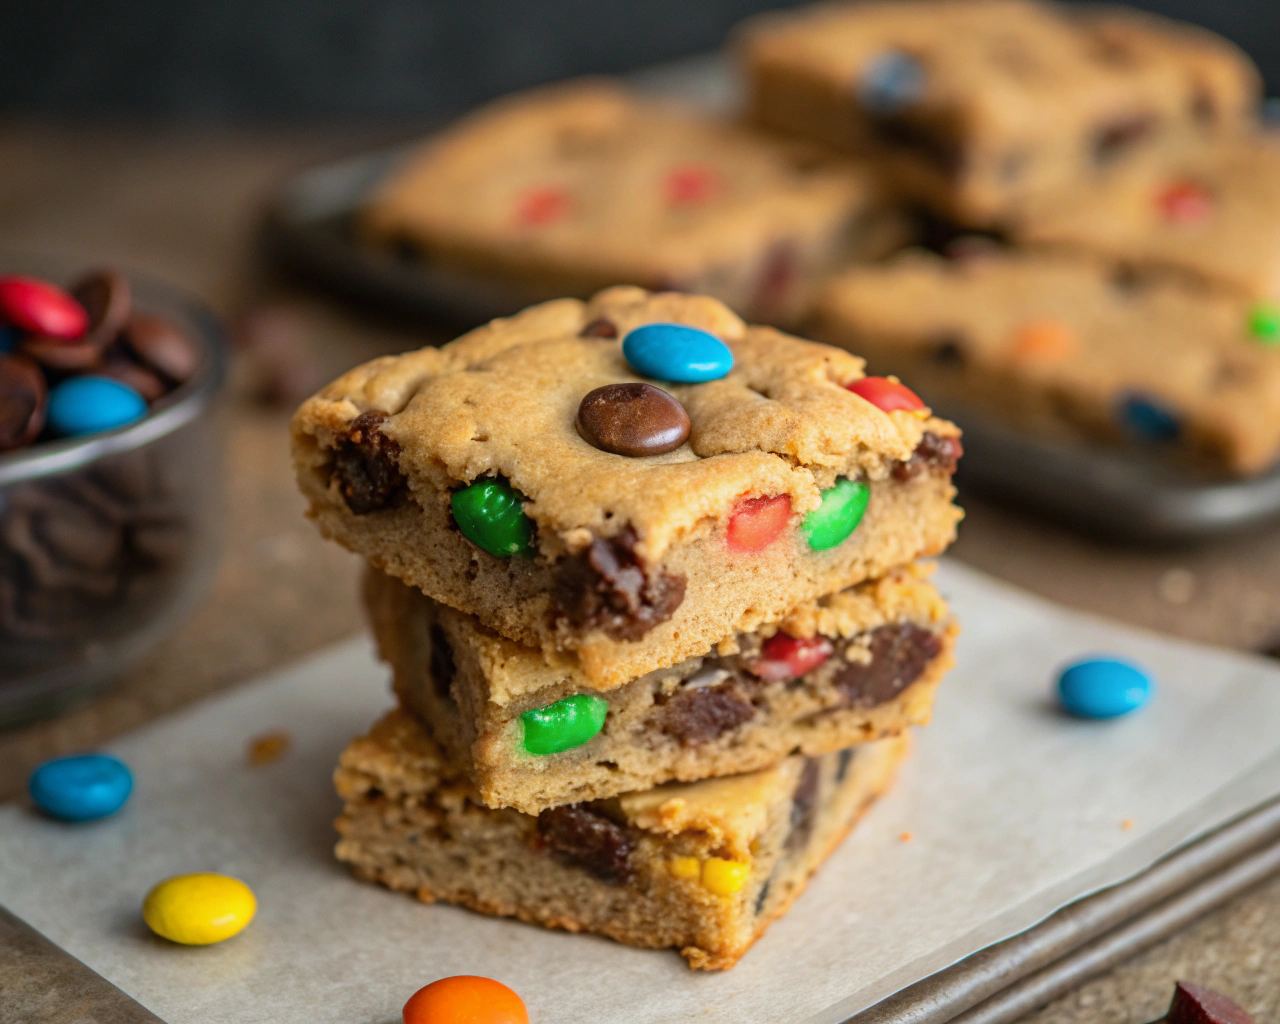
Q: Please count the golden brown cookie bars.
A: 7